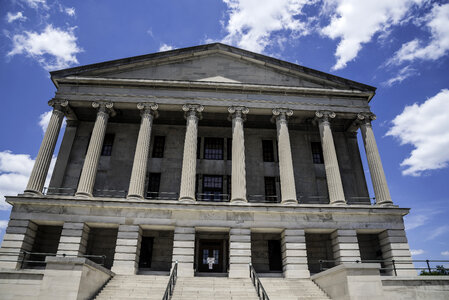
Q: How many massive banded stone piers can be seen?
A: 8